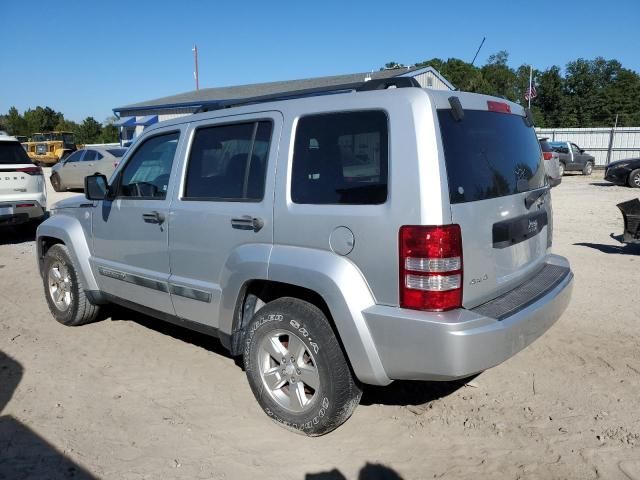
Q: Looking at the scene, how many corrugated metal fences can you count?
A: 1